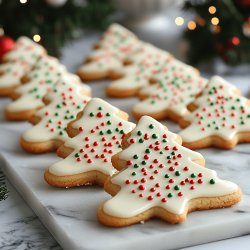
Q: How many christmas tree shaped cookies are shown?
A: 9